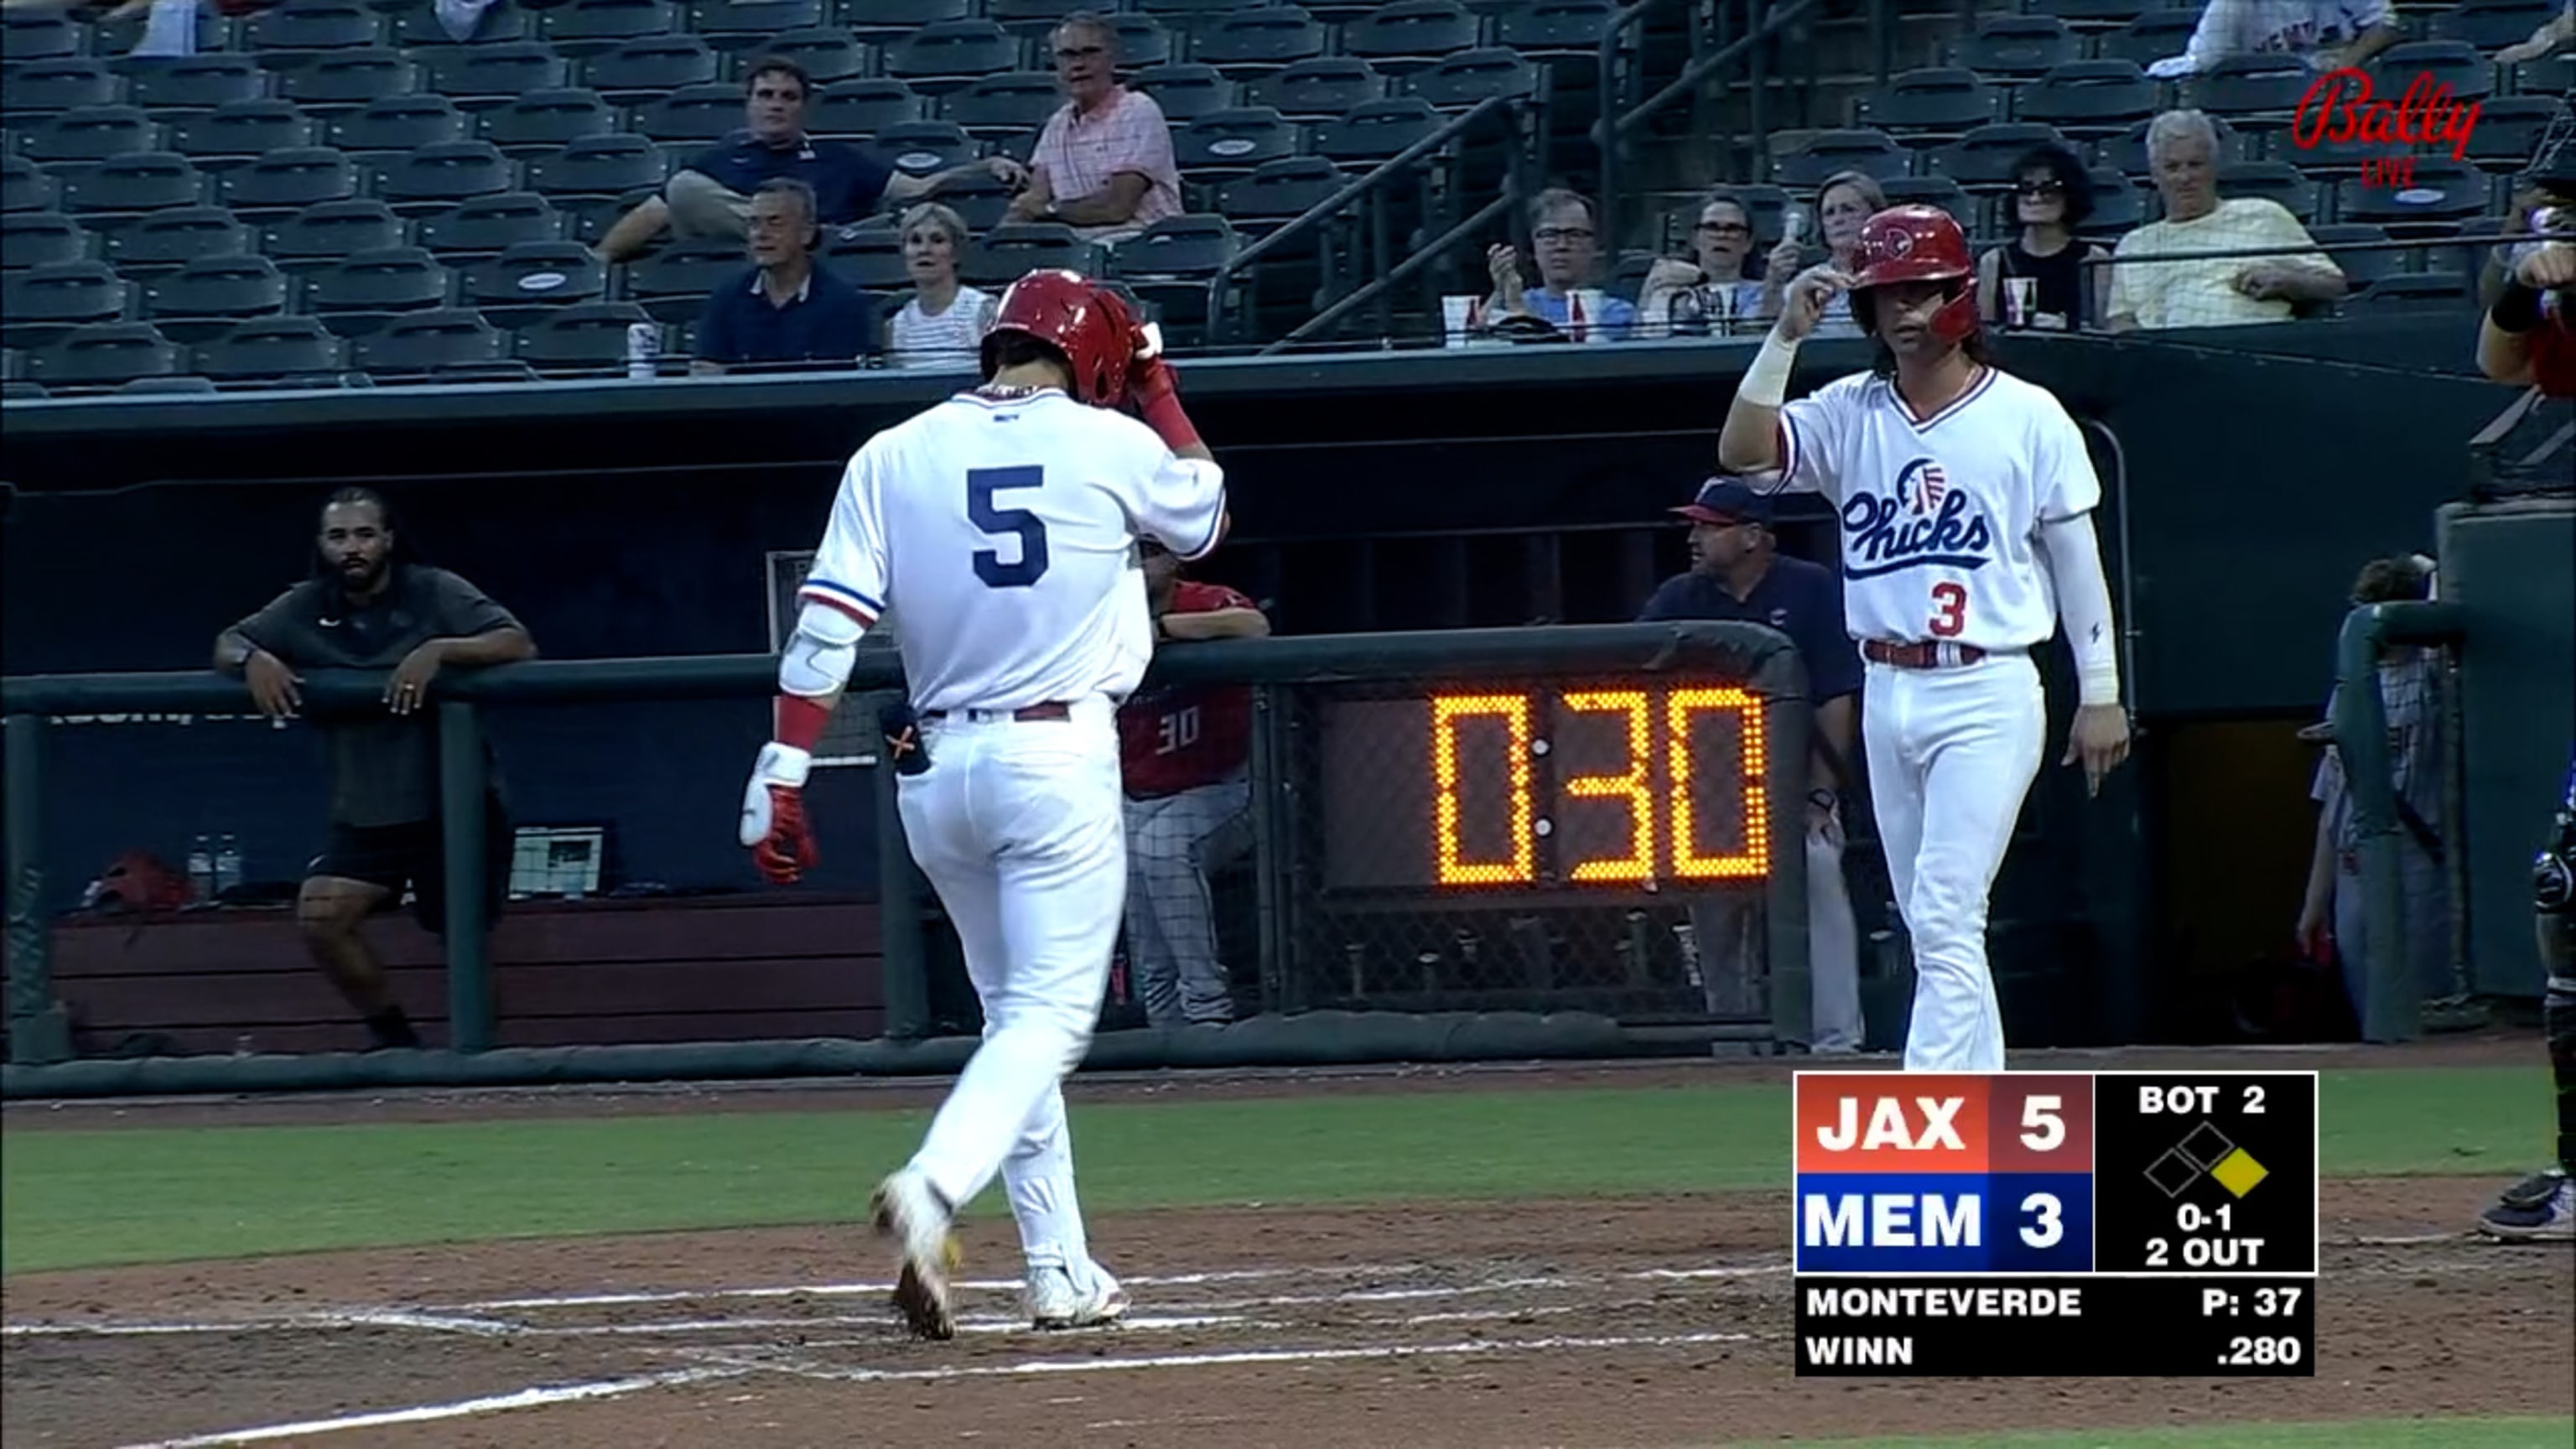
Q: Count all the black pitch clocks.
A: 1